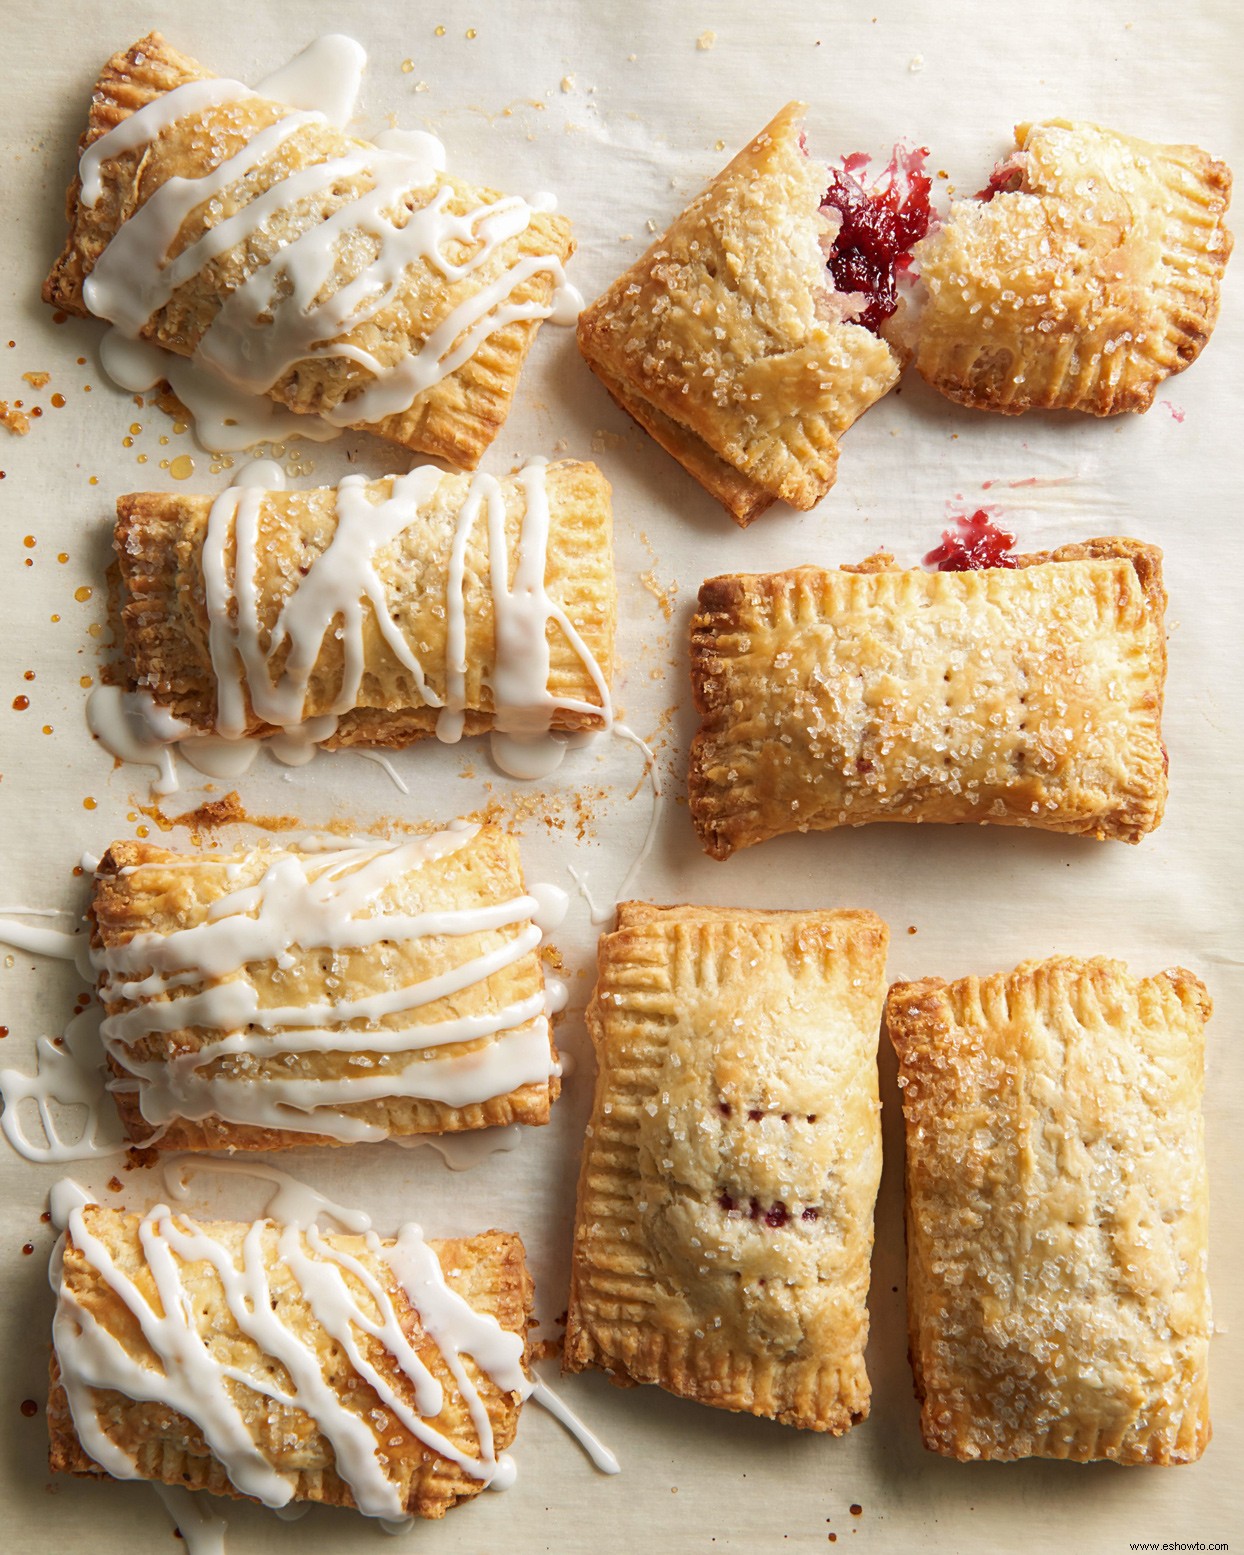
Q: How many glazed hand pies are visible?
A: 4